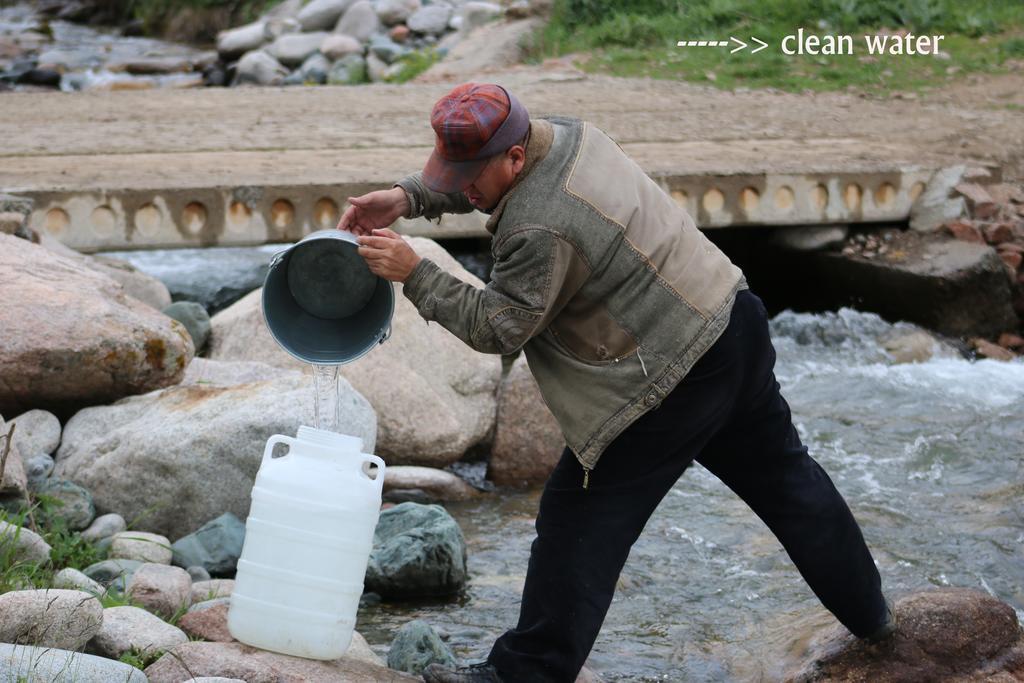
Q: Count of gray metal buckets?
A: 1